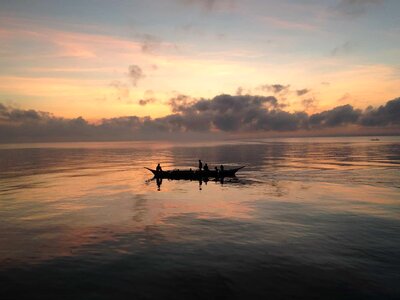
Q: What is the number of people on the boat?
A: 5